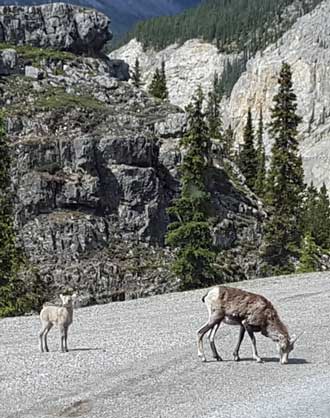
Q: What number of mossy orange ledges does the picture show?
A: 0